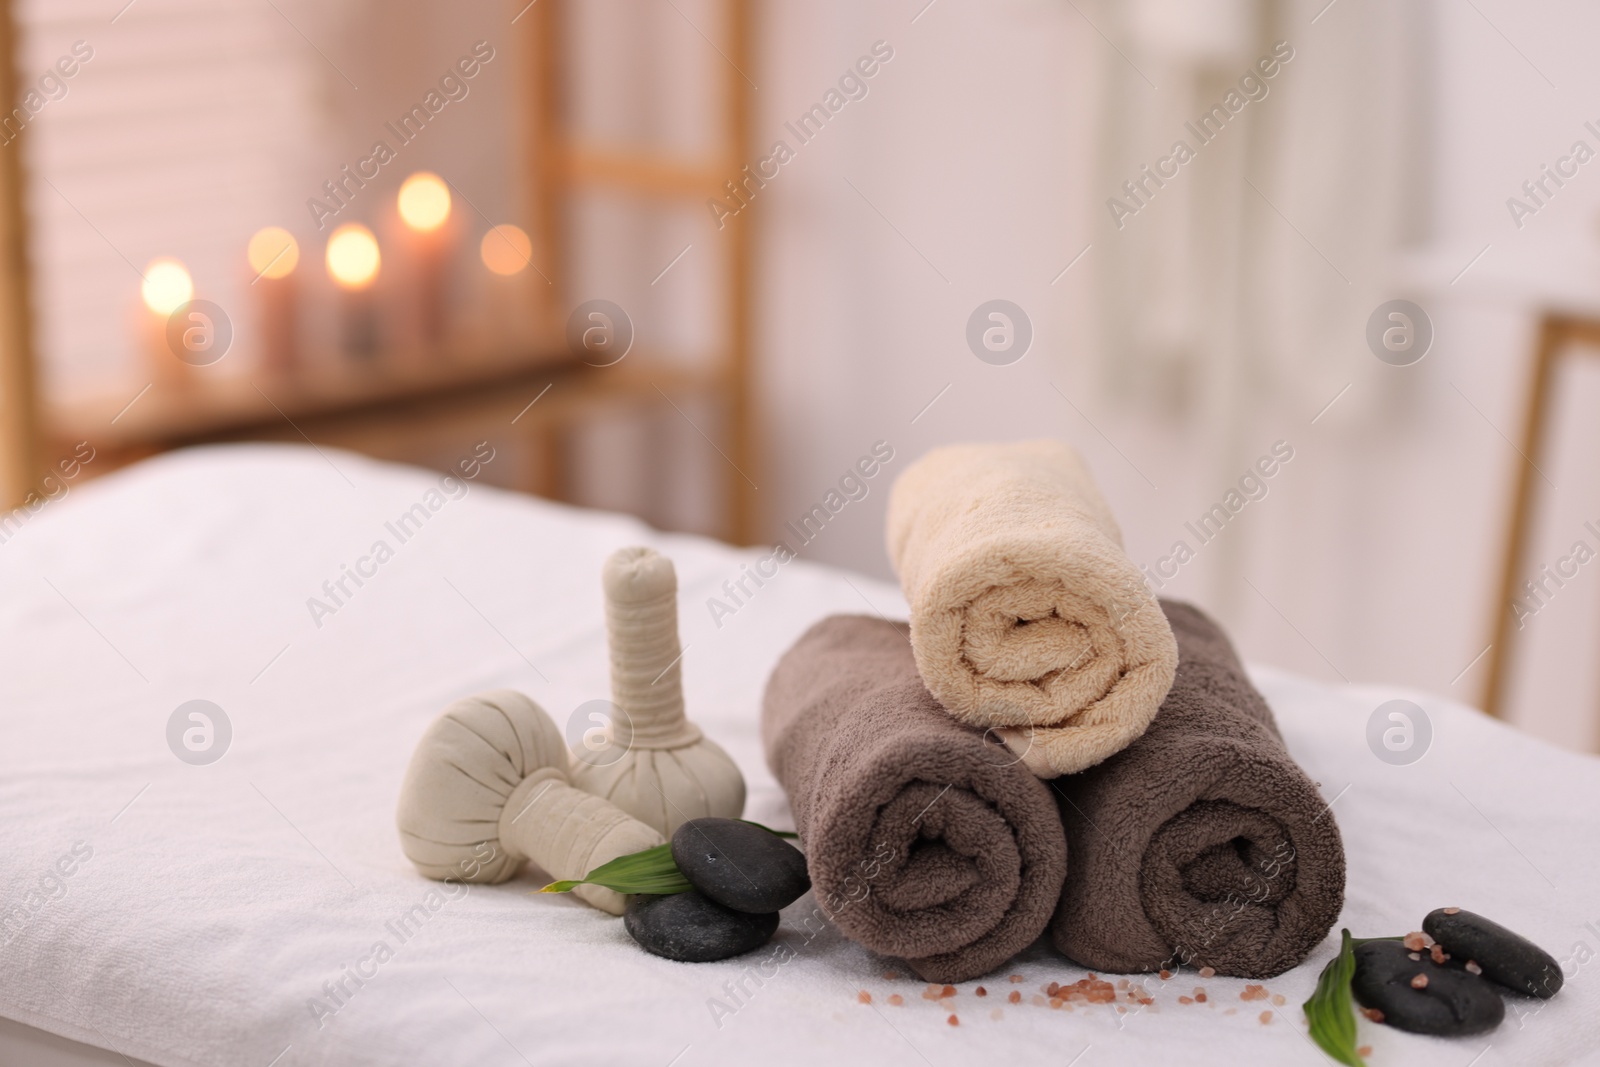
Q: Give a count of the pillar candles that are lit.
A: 5